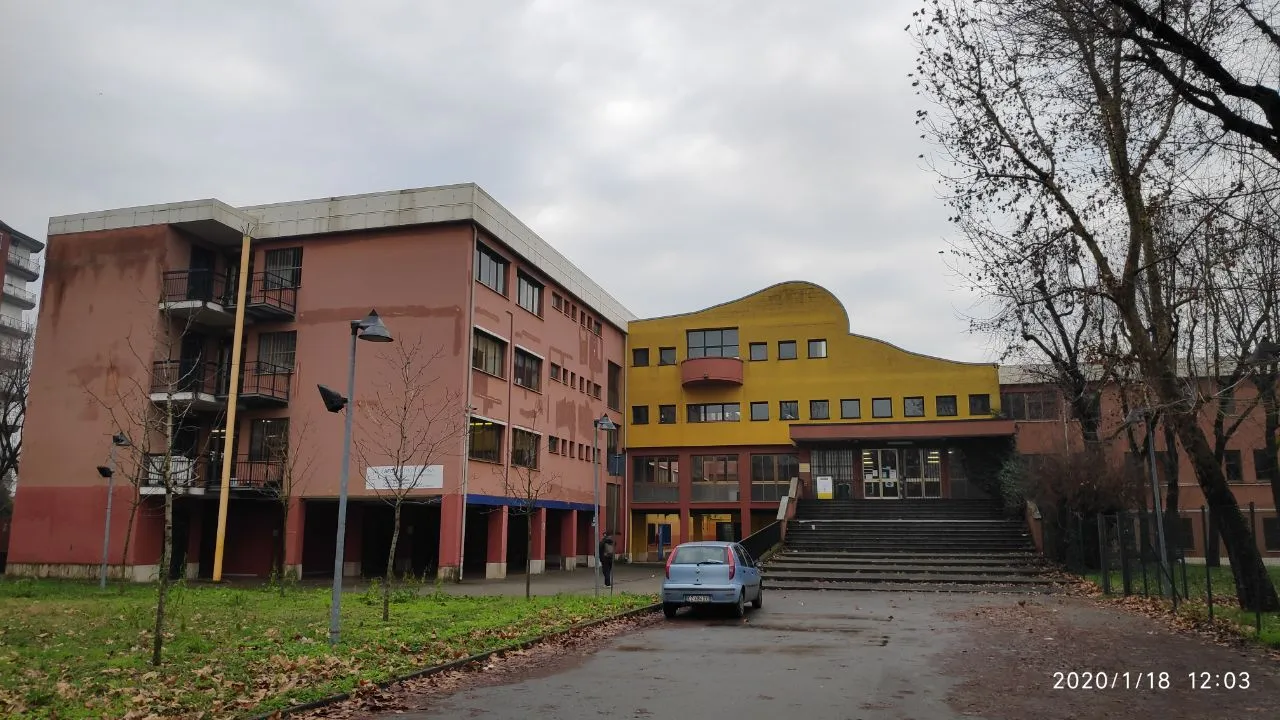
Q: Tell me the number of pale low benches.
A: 0